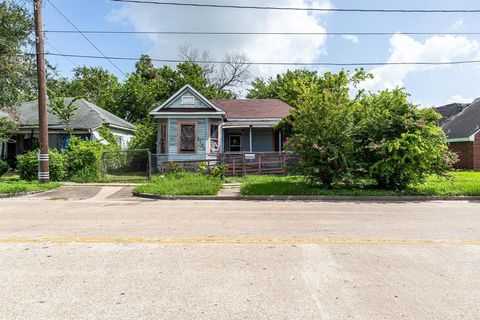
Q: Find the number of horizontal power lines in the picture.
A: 3